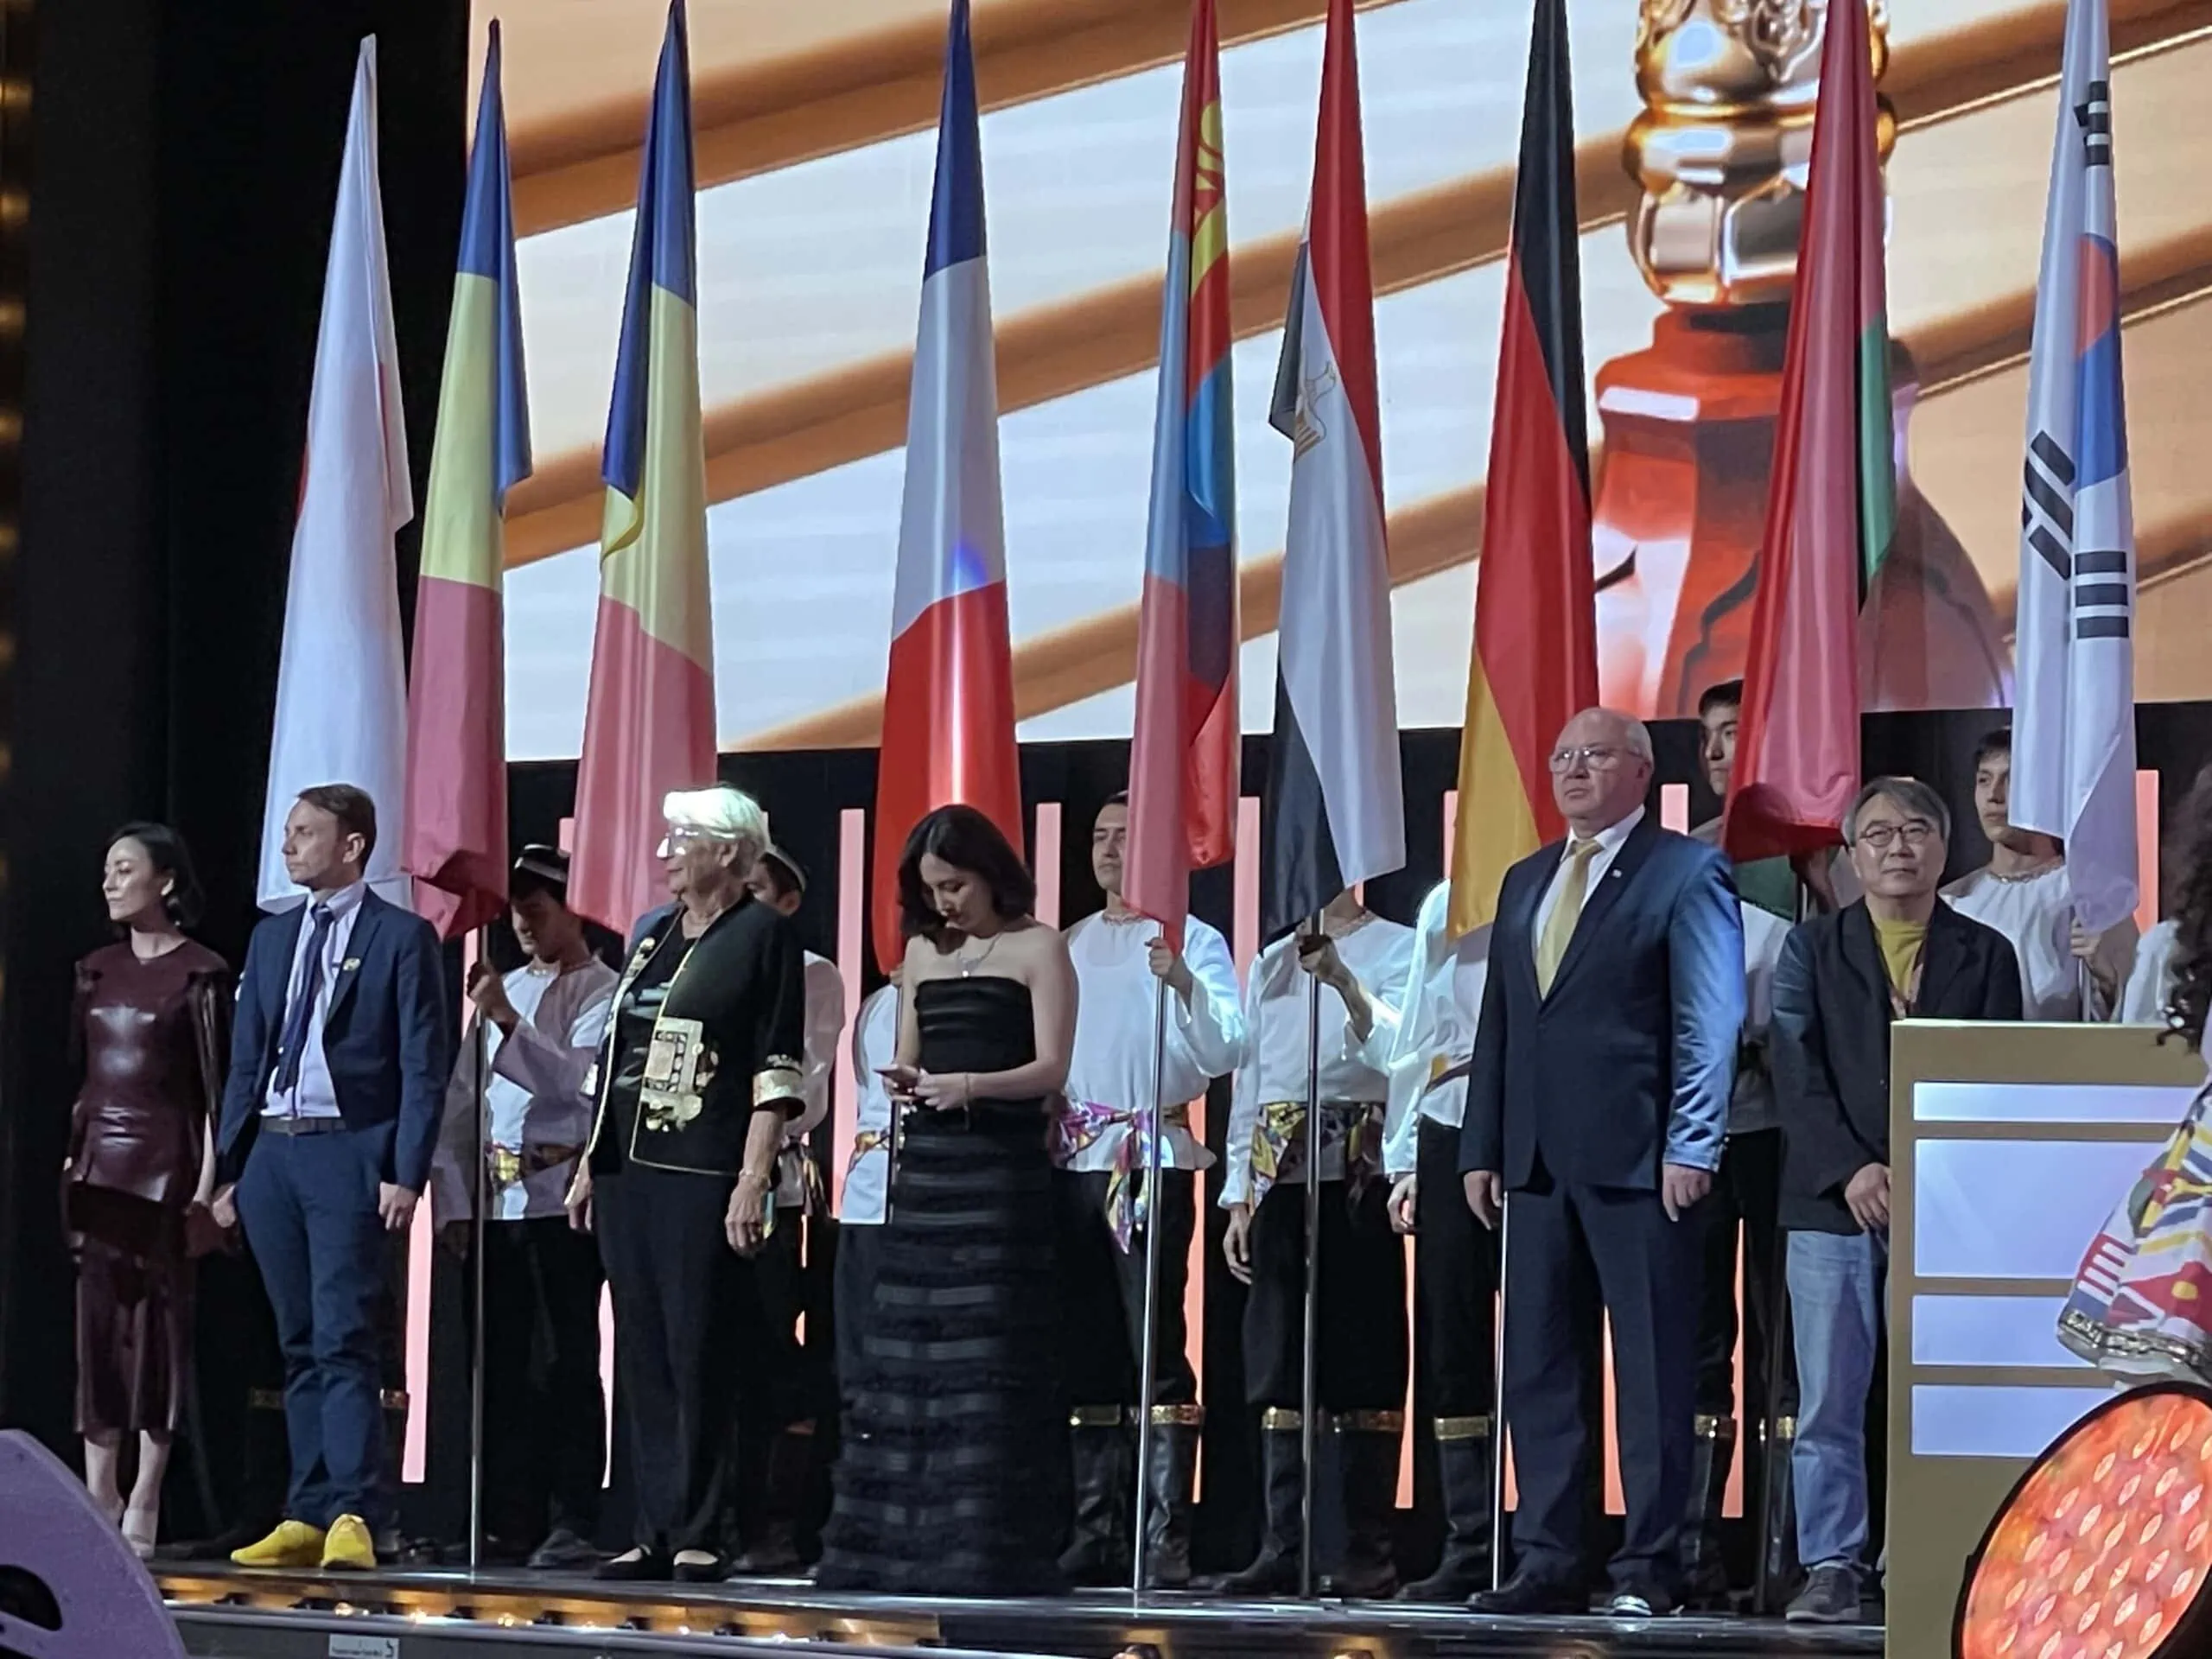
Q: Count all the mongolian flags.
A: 1